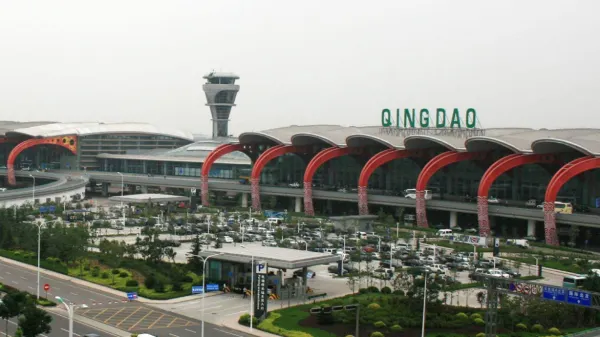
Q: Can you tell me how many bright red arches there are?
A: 8